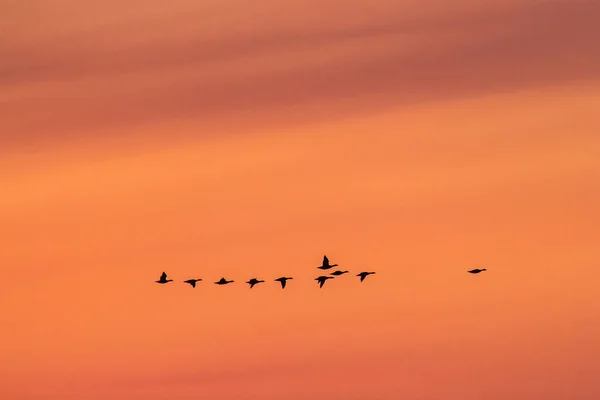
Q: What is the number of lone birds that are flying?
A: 1